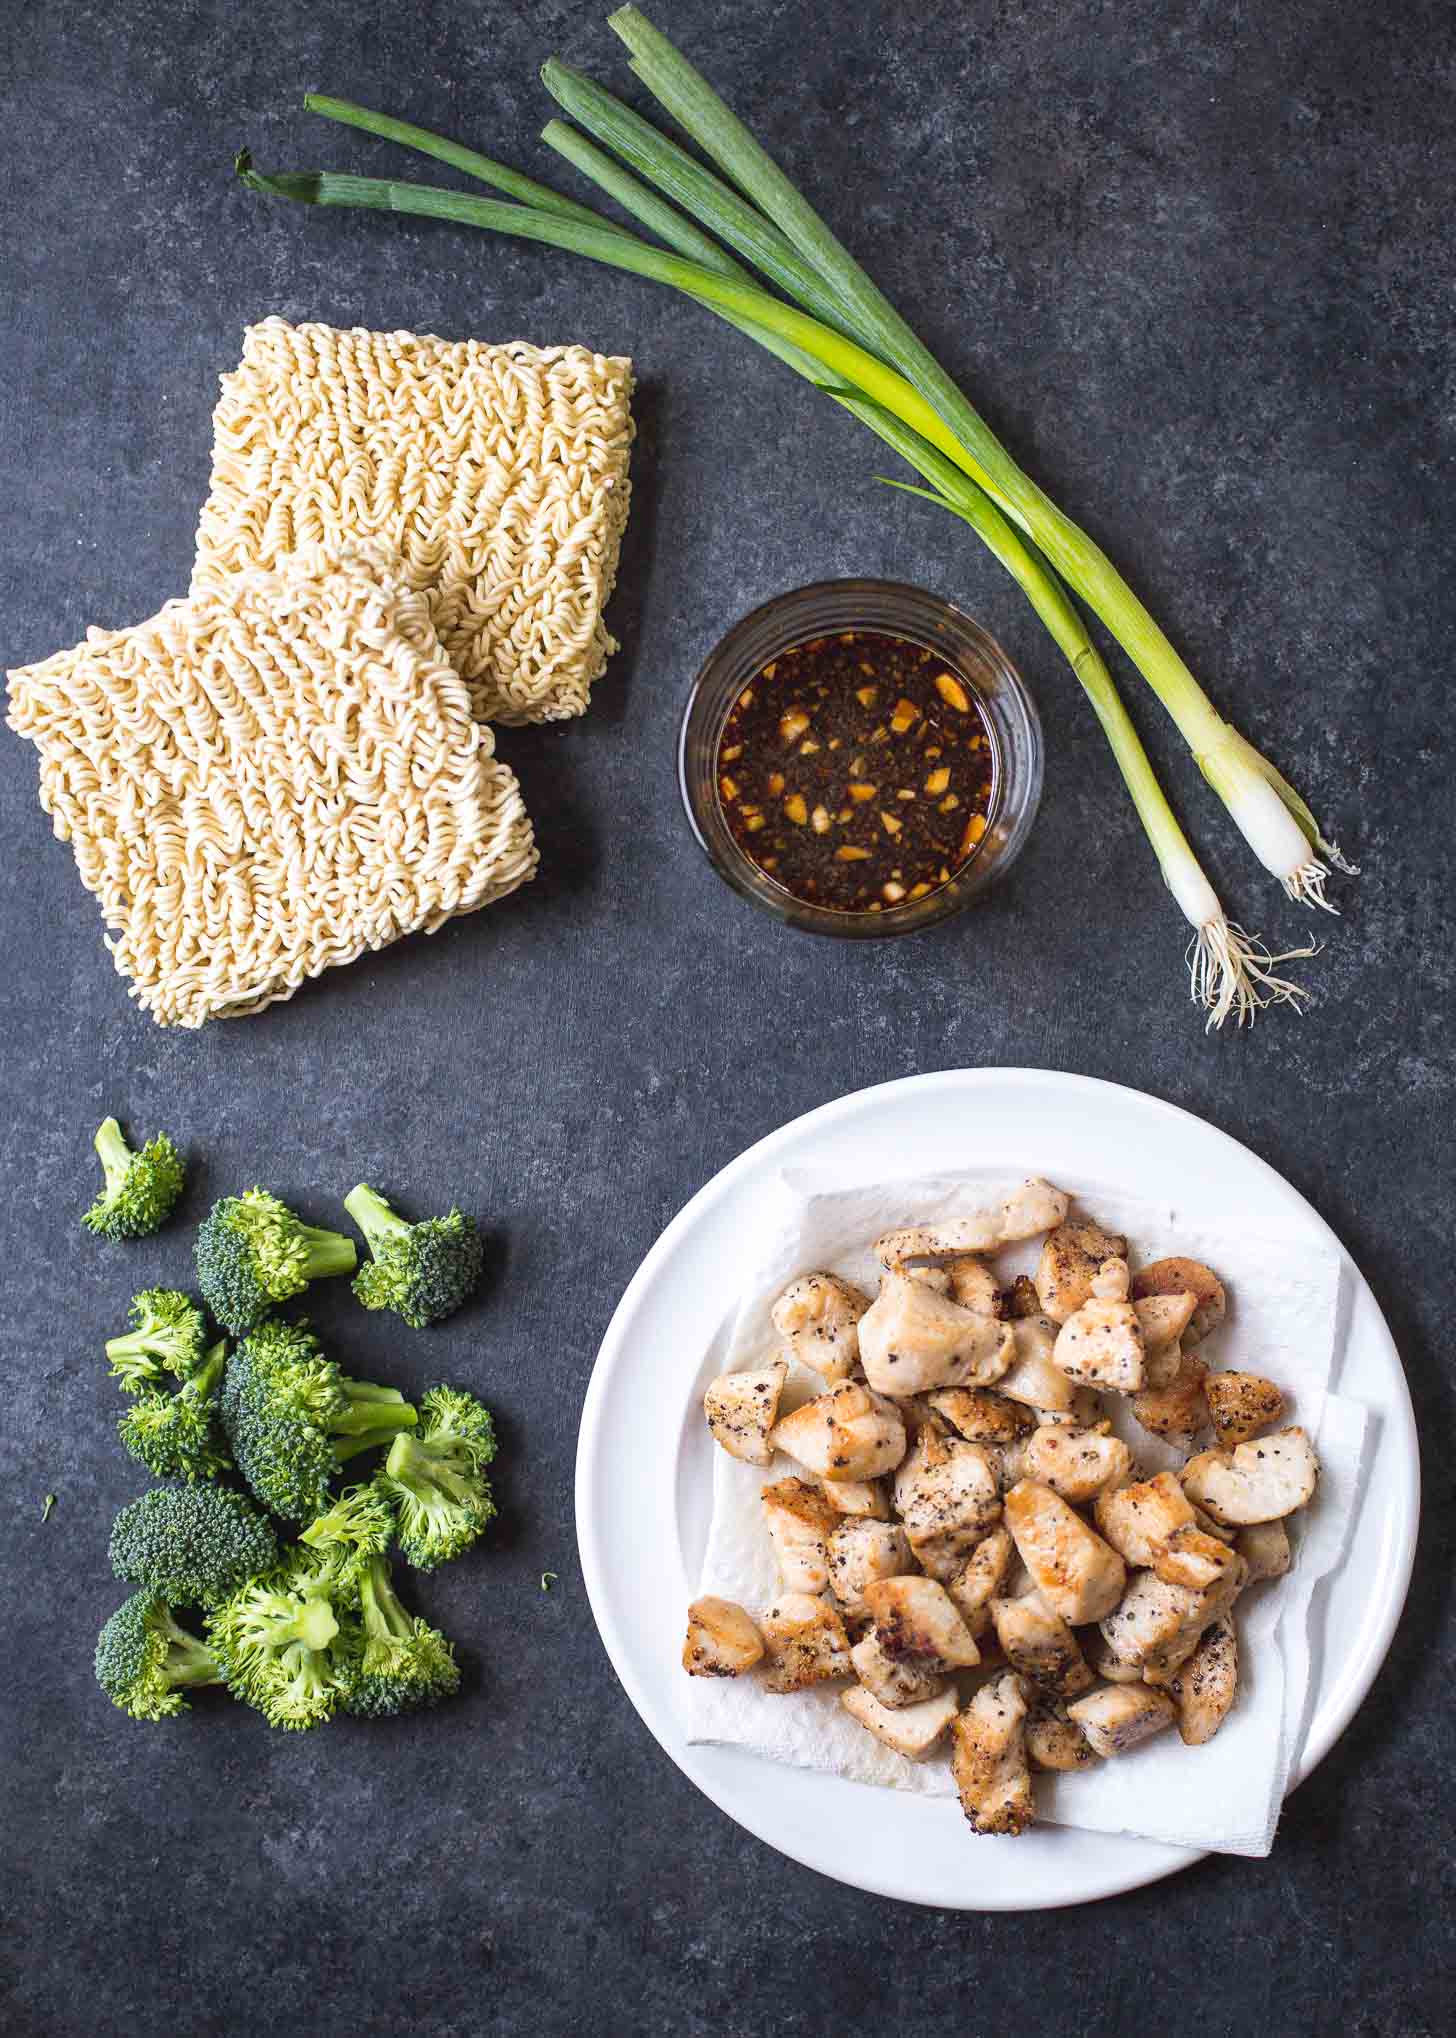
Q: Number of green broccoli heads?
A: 12